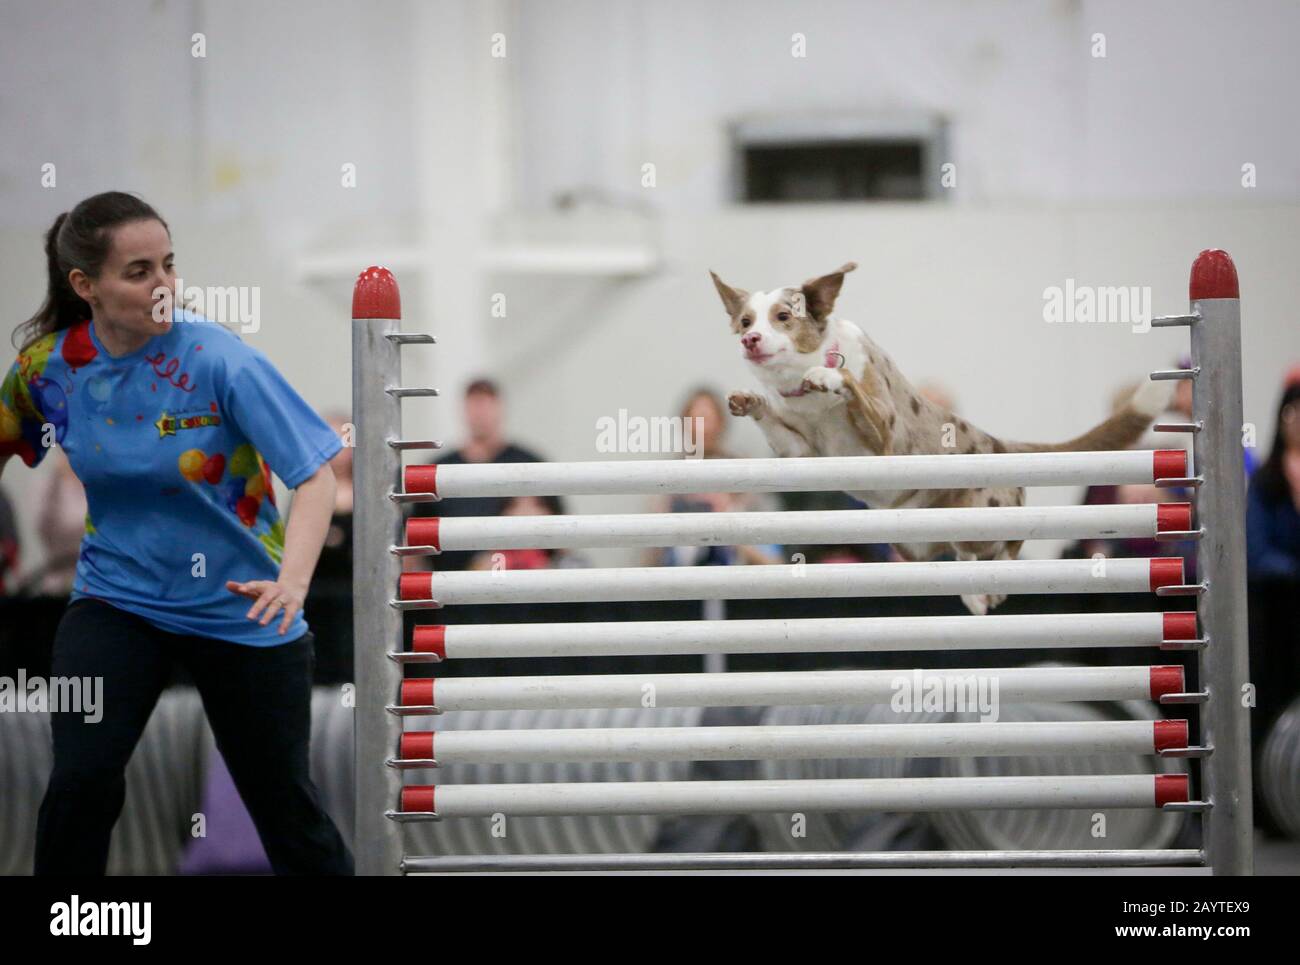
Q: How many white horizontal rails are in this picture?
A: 7